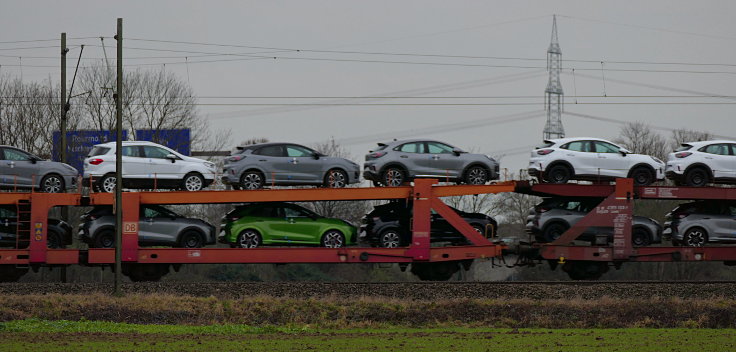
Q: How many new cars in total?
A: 12